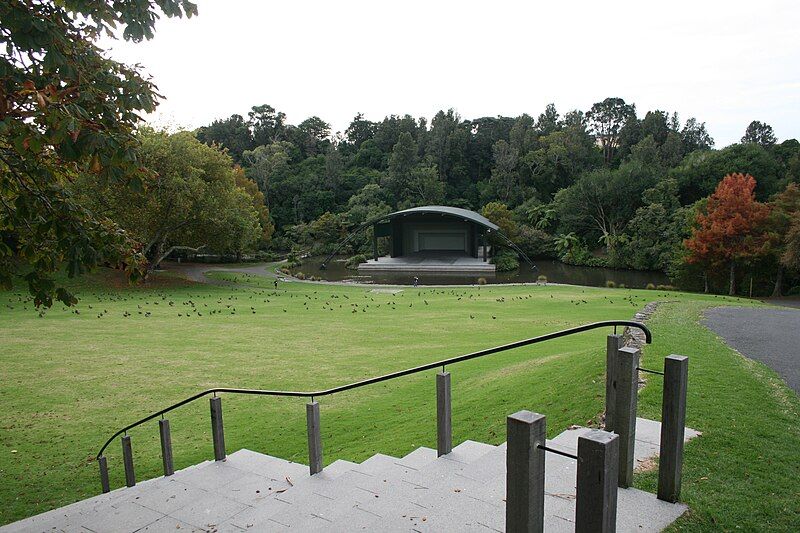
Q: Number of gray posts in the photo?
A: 11